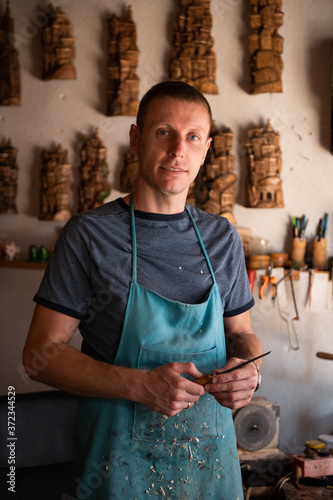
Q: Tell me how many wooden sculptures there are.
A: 11